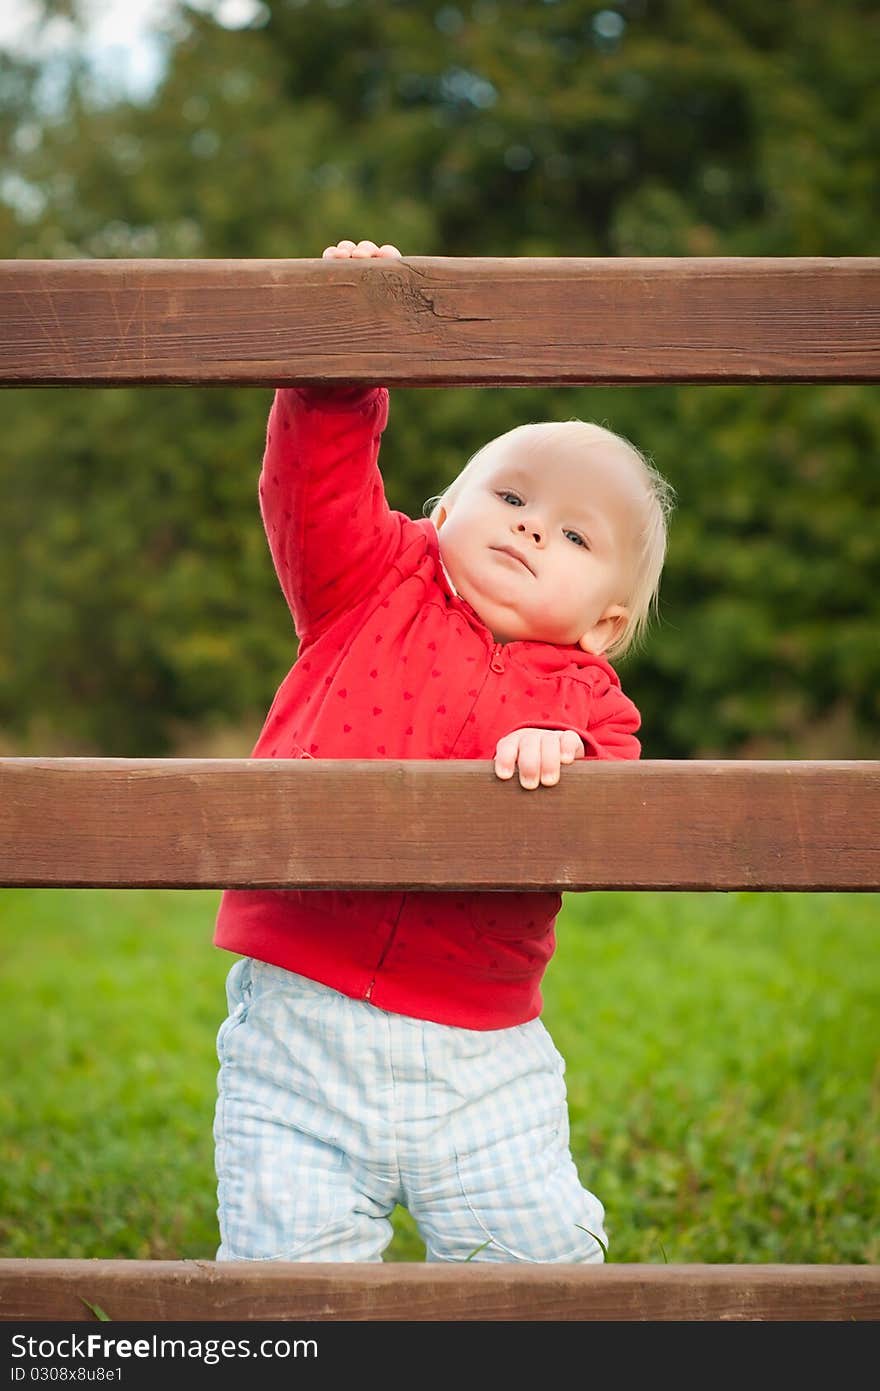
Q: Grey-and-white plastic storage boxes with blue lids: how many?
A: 0